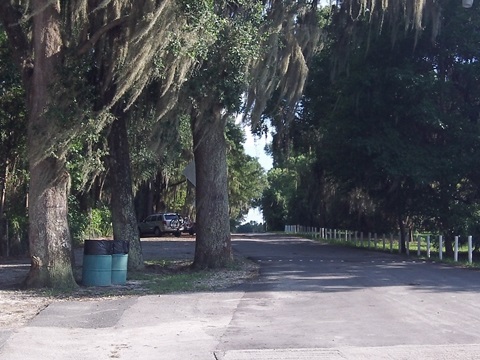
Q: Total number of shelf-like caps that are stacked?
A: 0